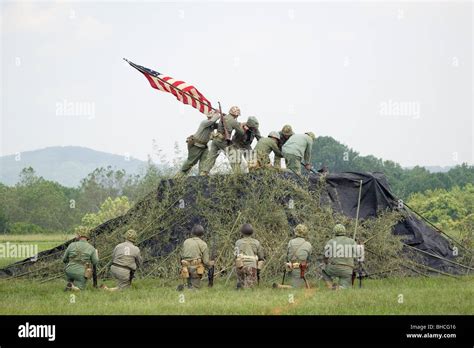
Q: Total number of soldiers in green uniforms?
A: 12